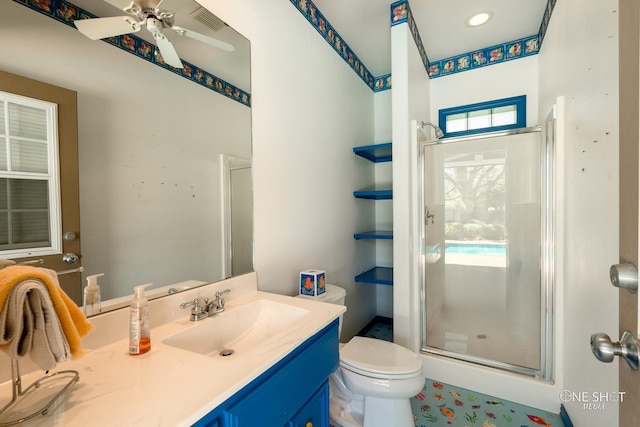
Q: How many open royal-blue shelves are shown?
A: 4